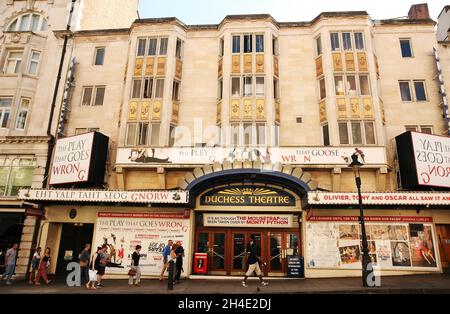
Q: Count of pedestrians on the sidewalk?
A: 11